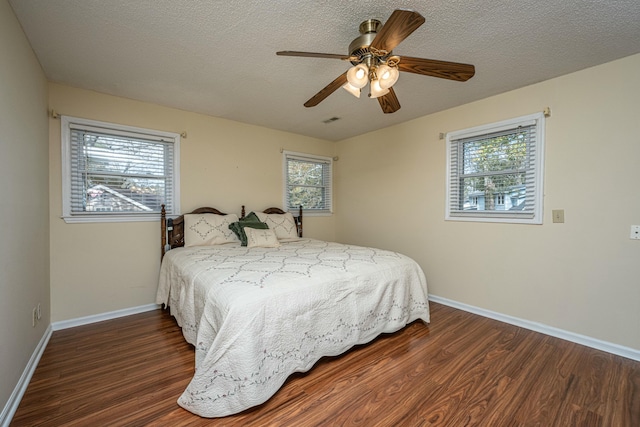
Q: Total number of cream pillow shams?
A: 2